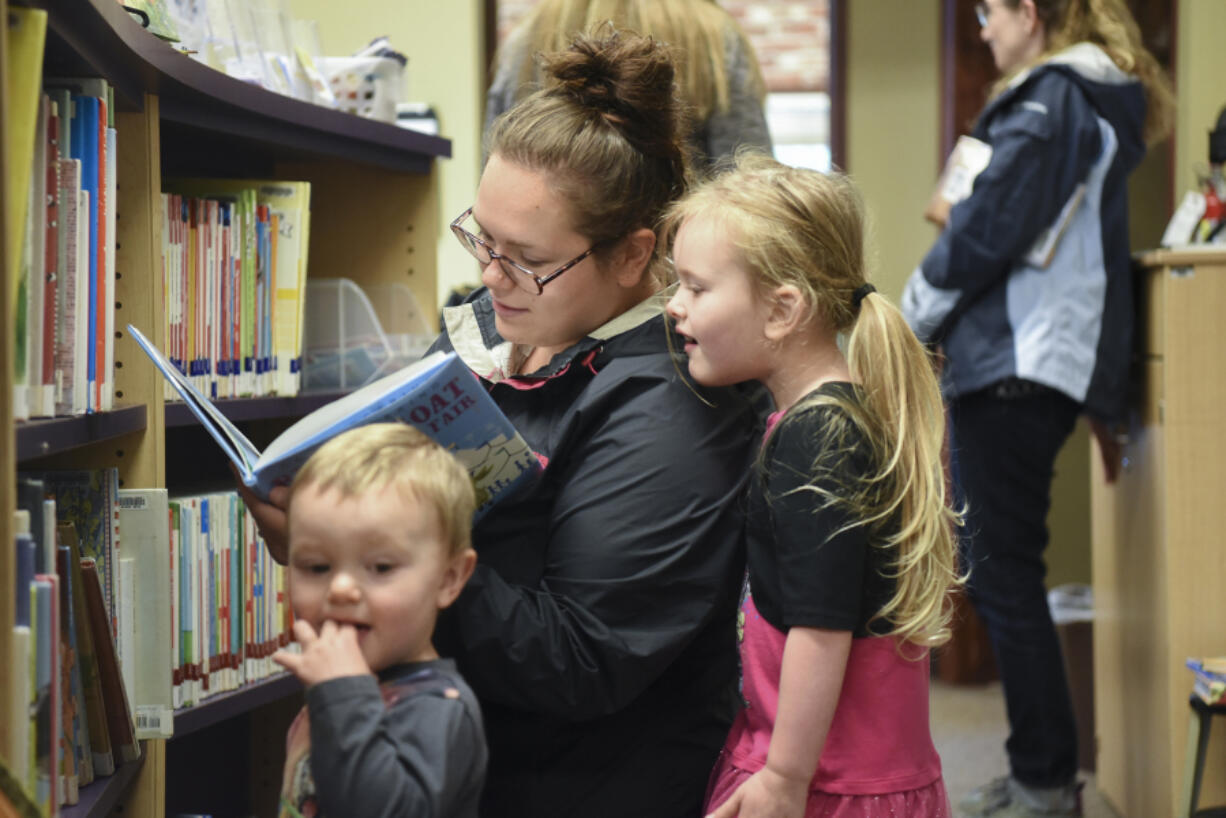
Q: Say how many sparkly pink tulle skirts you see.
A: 1